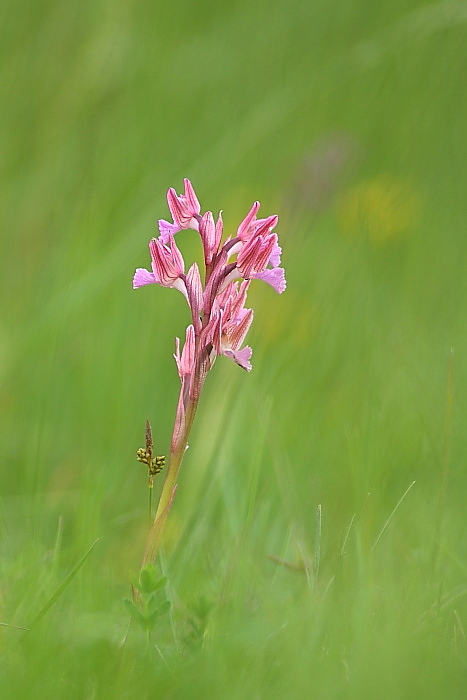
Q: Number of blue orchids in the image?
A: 0